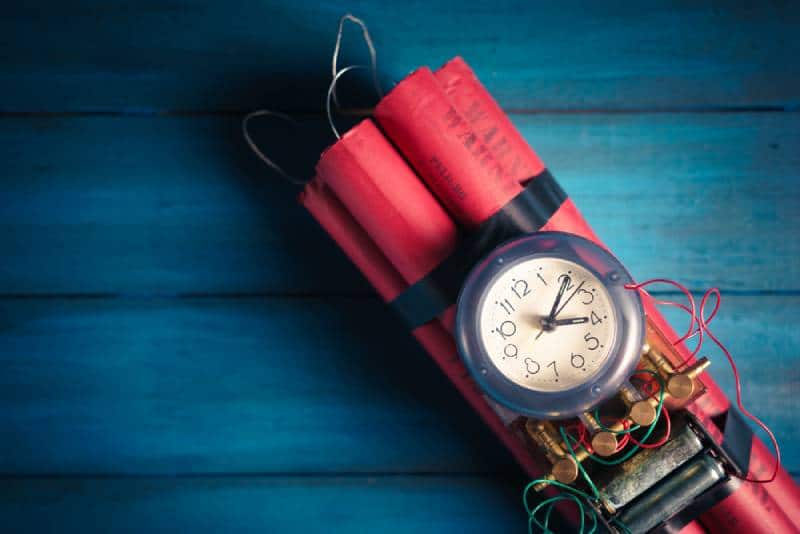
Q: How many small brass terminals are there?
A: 4